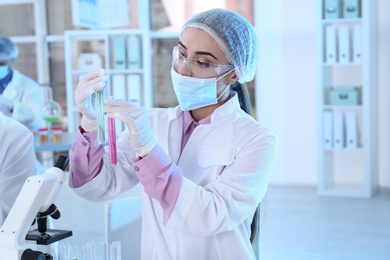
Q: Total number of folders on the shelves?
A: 12